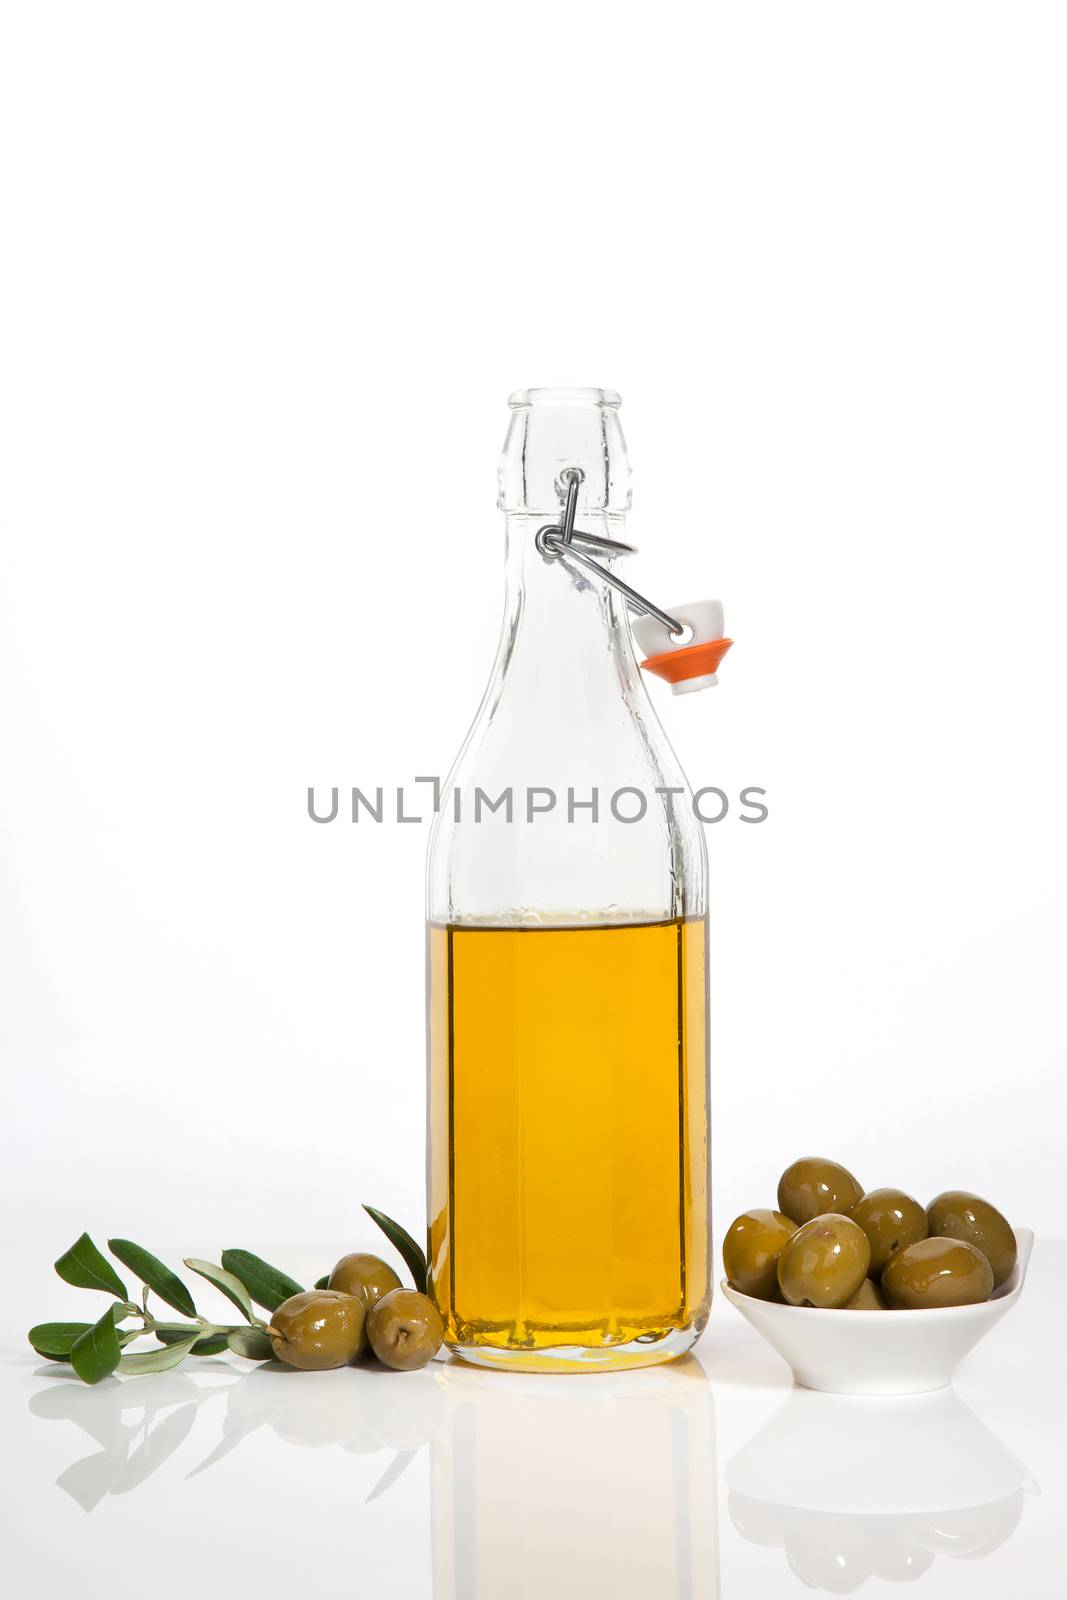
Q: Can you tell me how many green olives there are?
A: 10